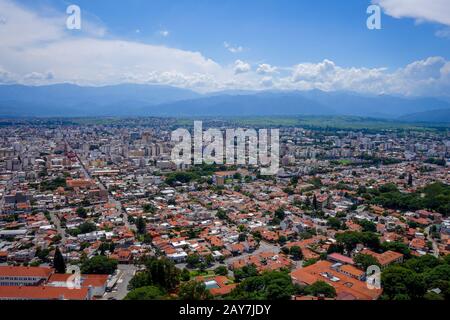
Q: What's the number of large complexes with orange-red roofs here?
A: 2